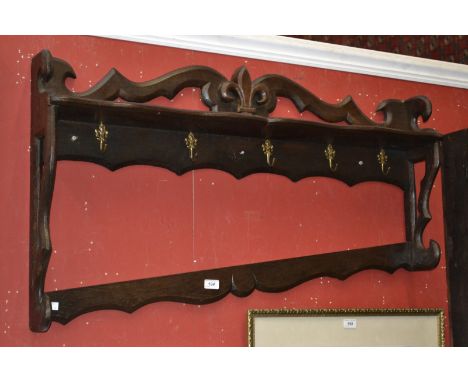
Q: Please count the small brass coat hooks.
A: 5